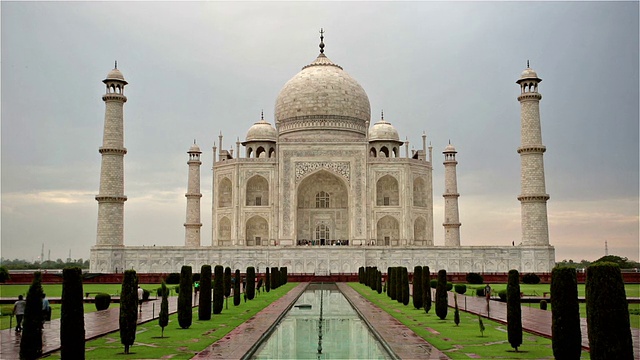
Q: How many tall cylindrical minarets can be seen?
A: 4